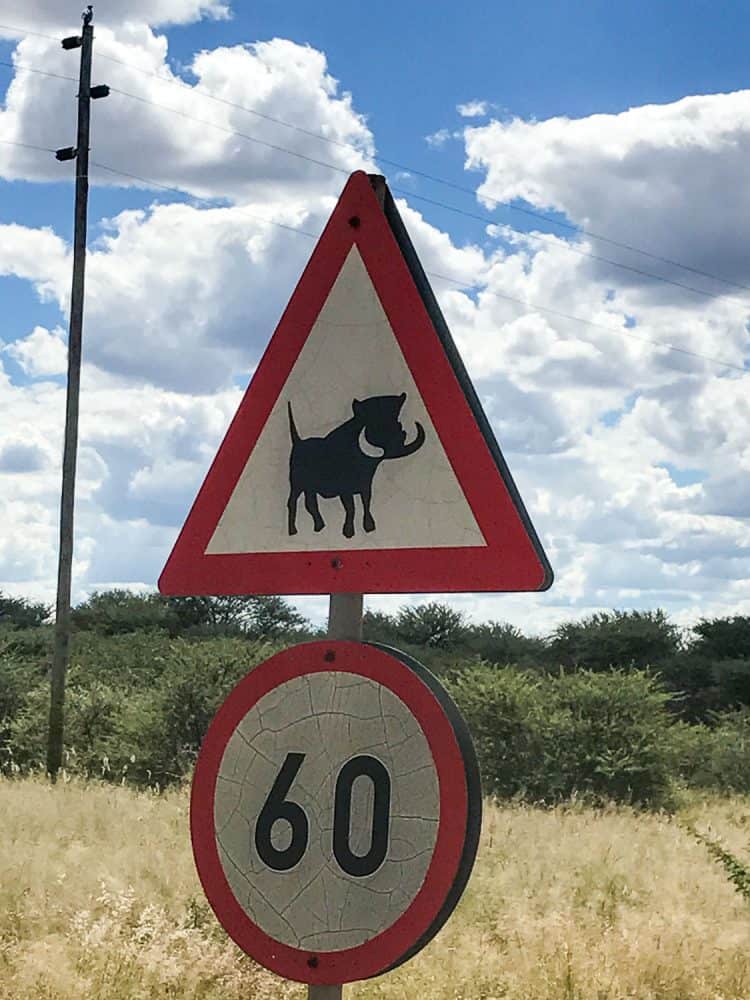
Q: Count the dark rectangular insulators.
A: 3